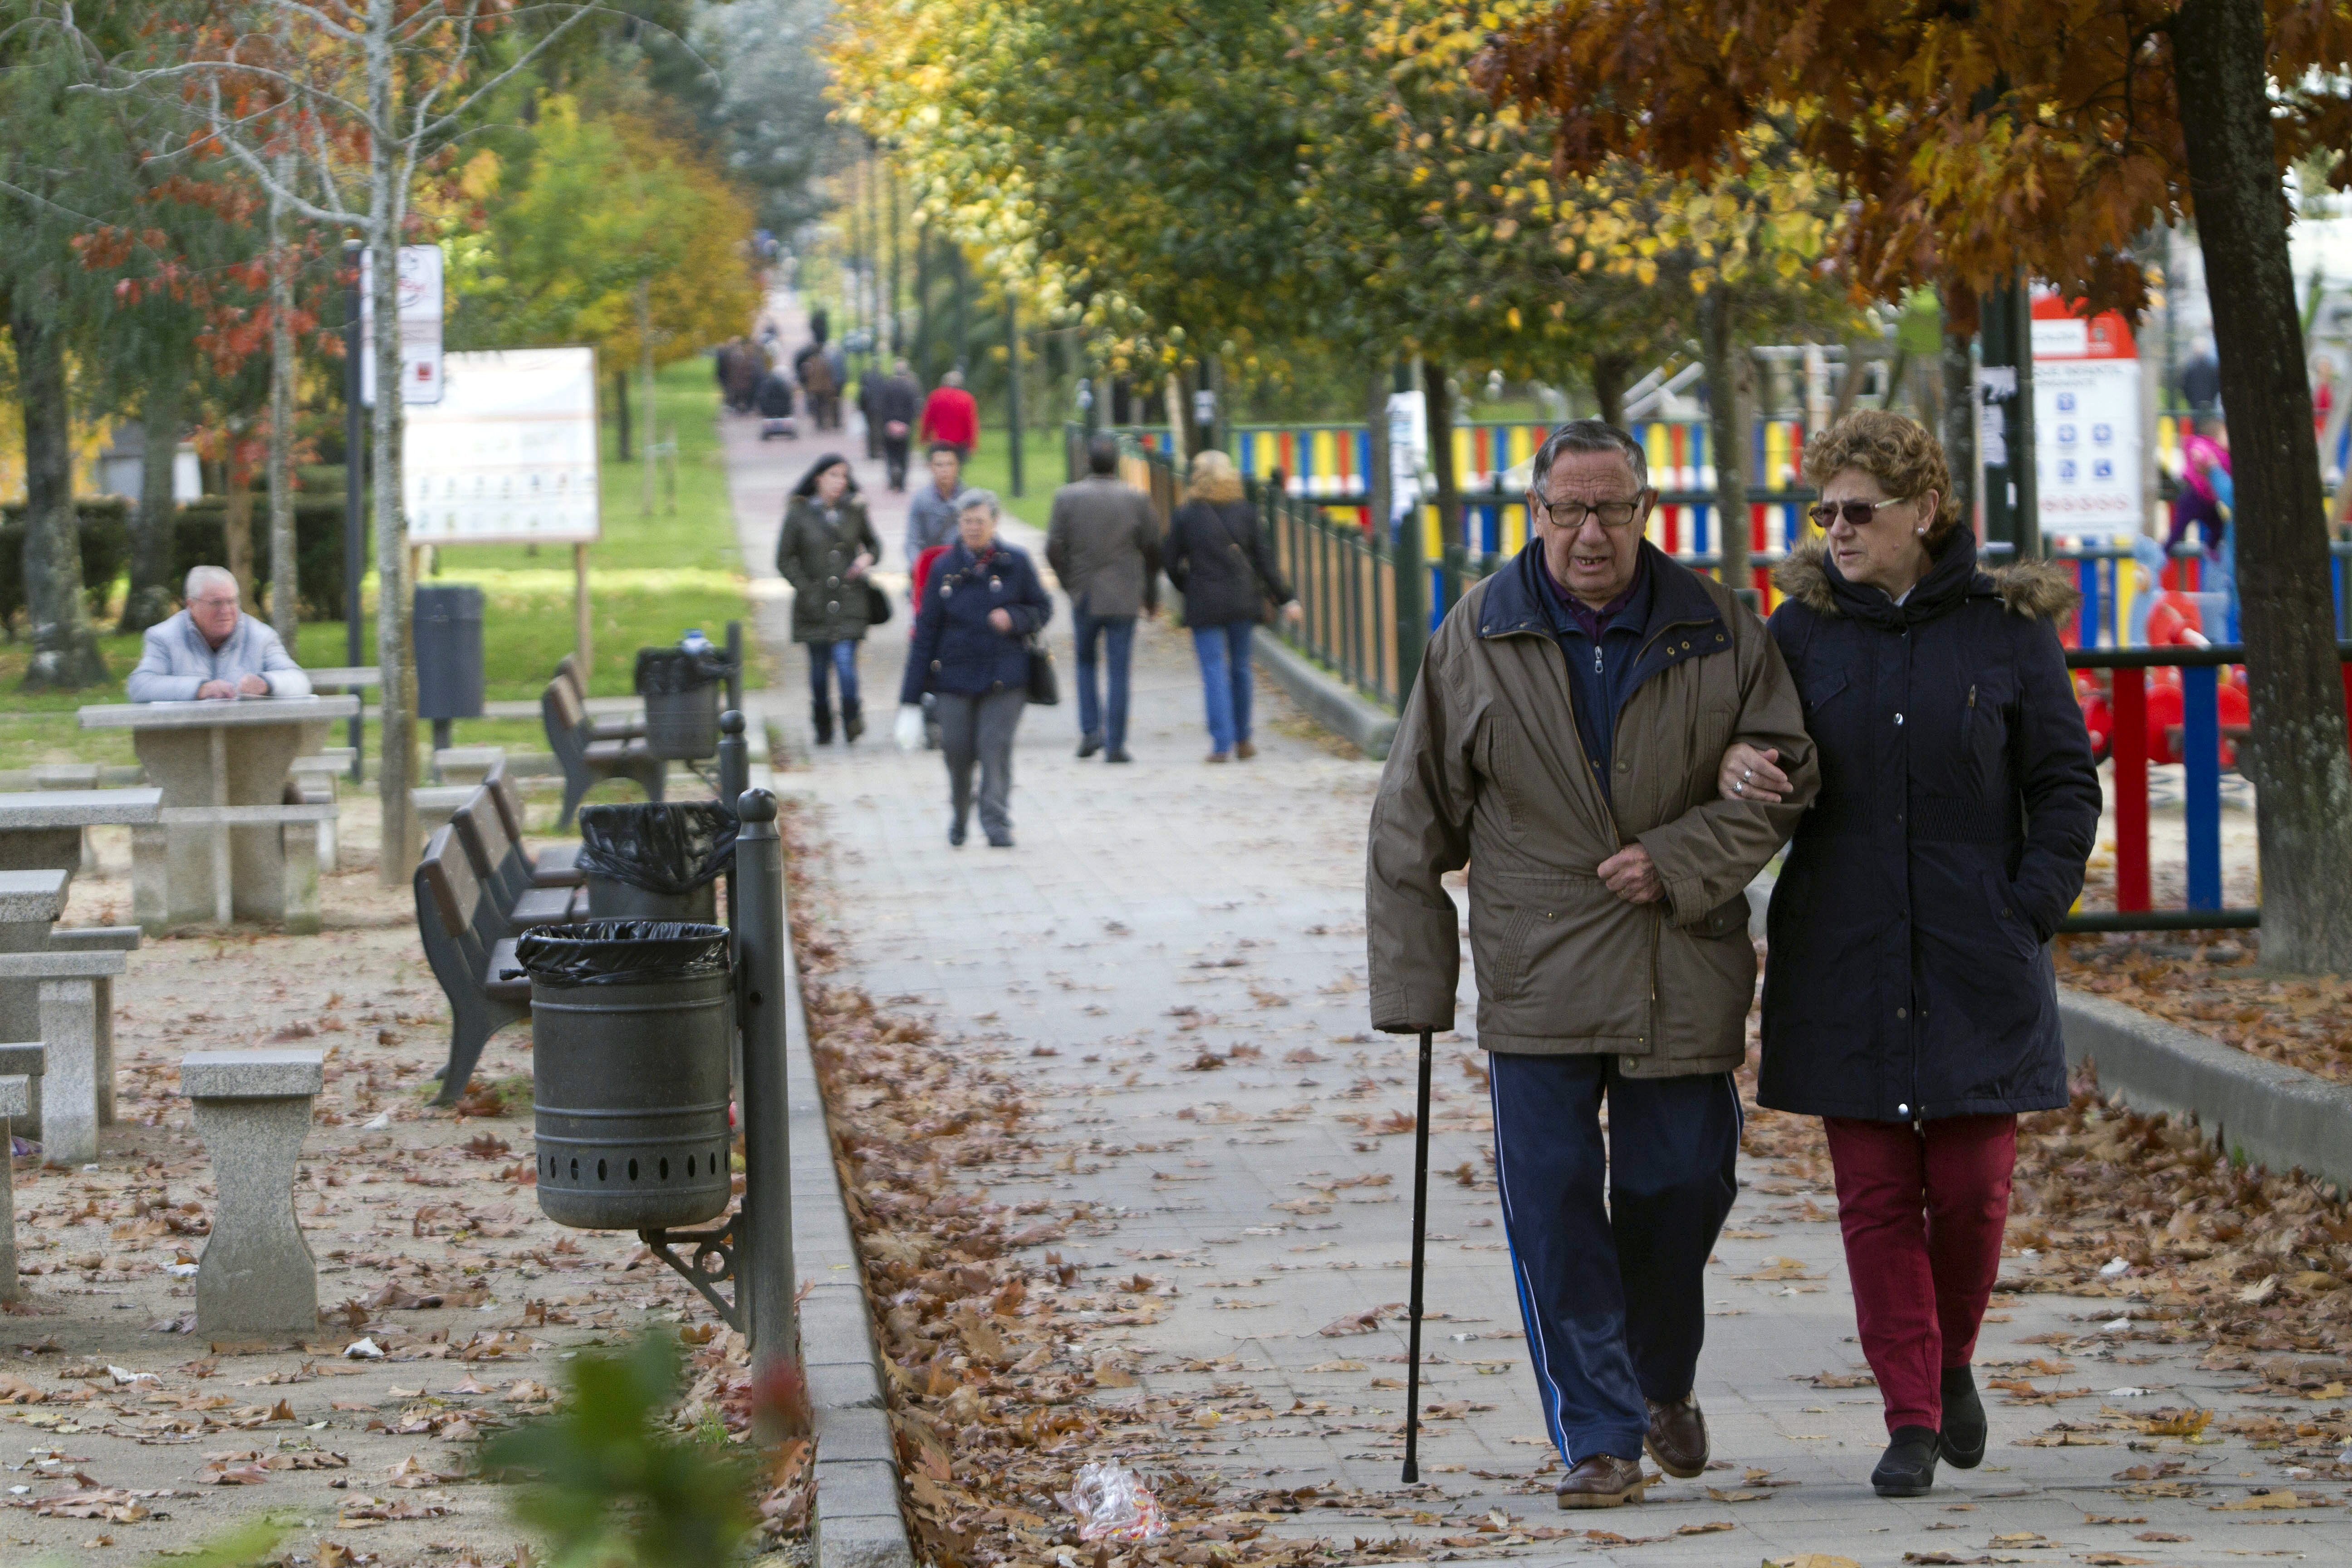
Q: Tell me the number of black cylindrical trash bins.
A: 3